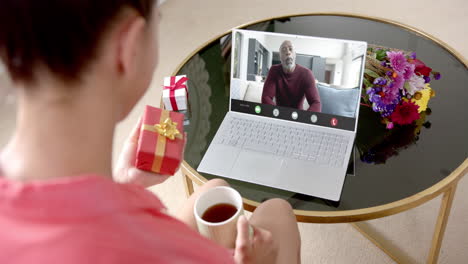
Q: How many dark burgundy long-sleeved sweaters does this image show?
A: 1